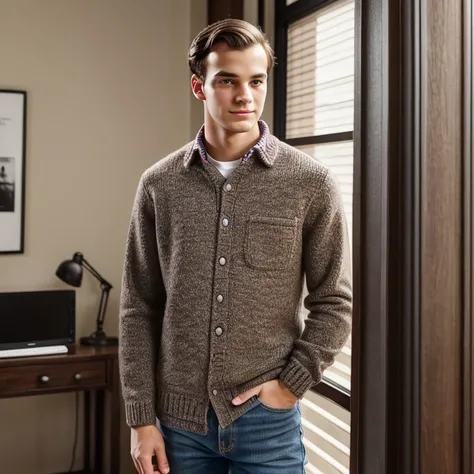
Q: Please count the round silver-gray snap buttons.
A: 6